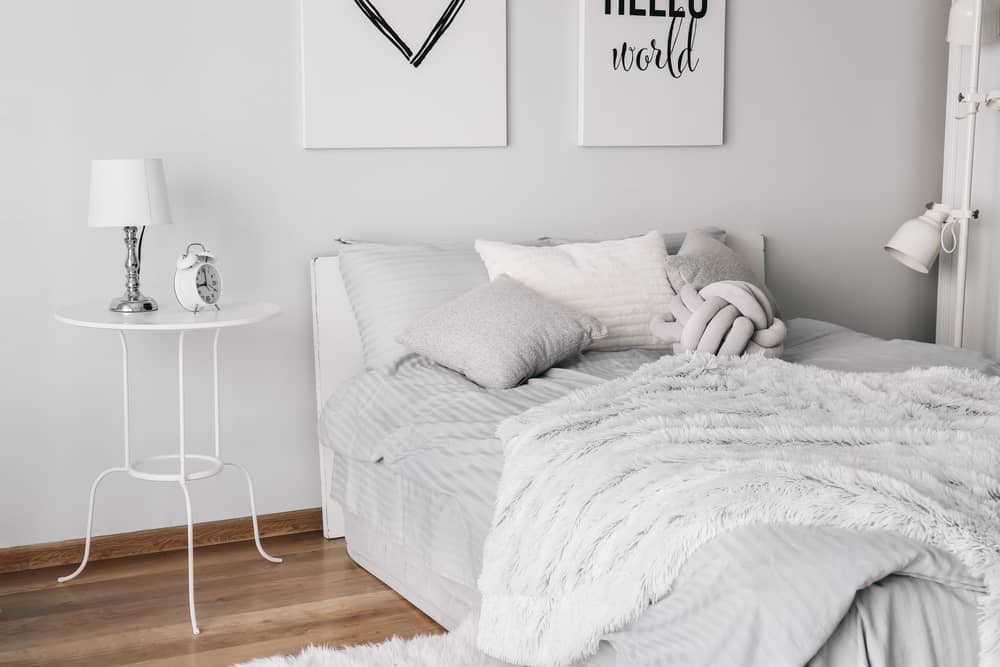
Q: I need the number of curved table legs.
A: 3